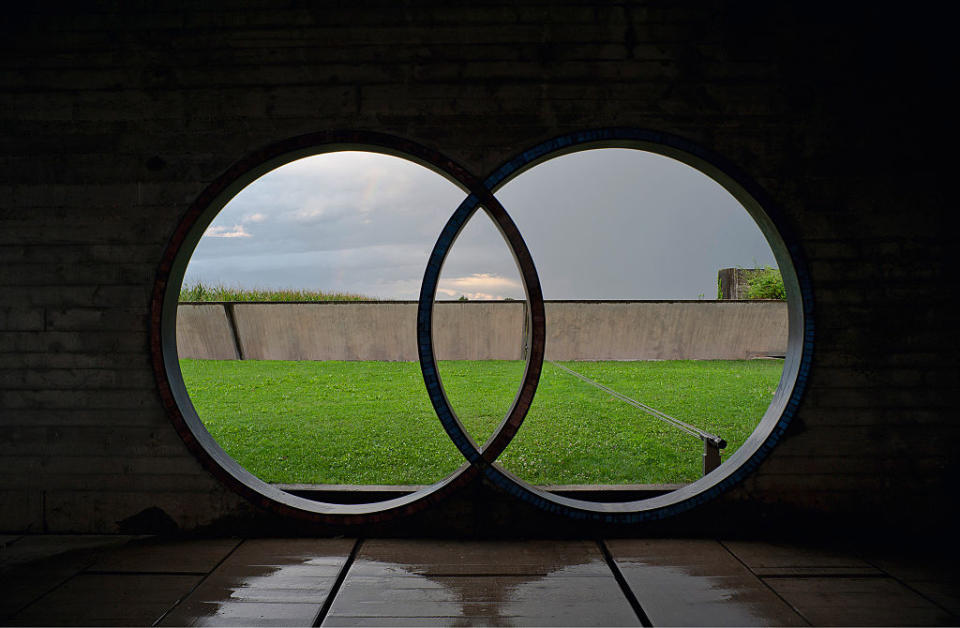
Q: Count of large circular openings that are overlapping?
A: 2